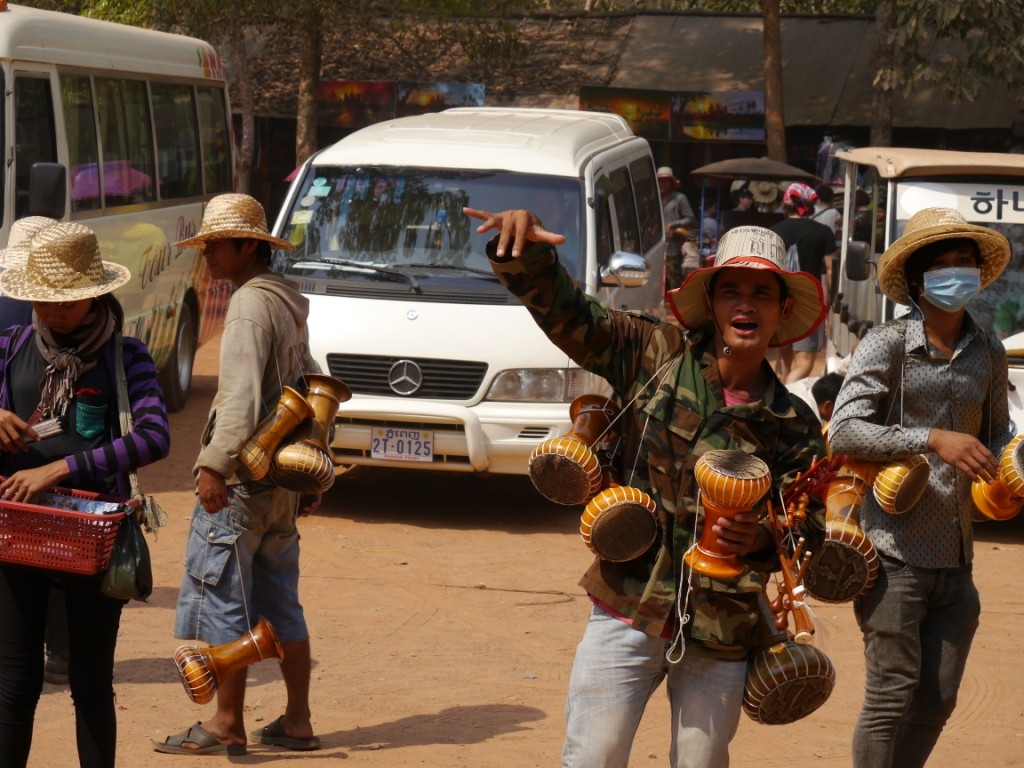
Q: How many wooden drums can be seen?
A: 10